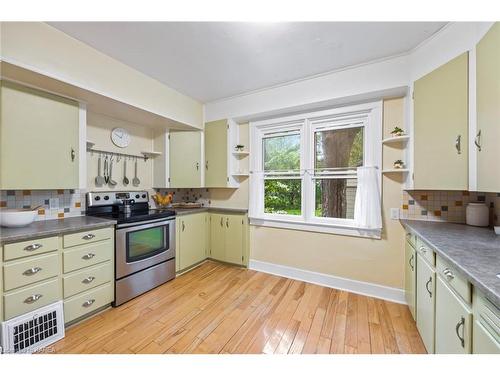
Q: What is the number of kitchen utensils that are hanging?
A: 5